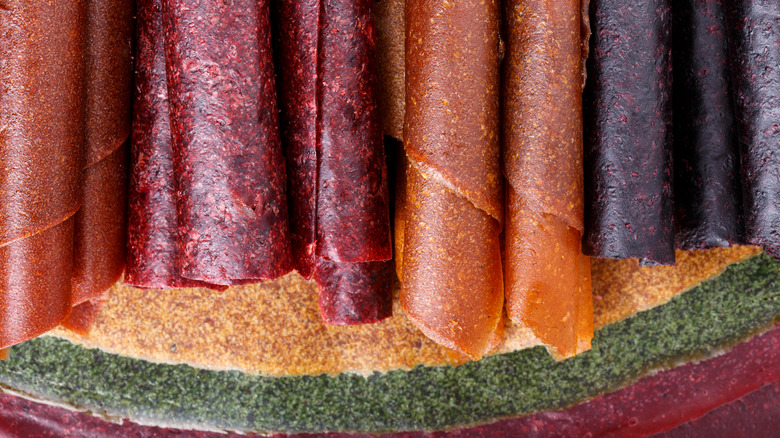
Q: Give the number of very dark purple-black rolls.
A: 3